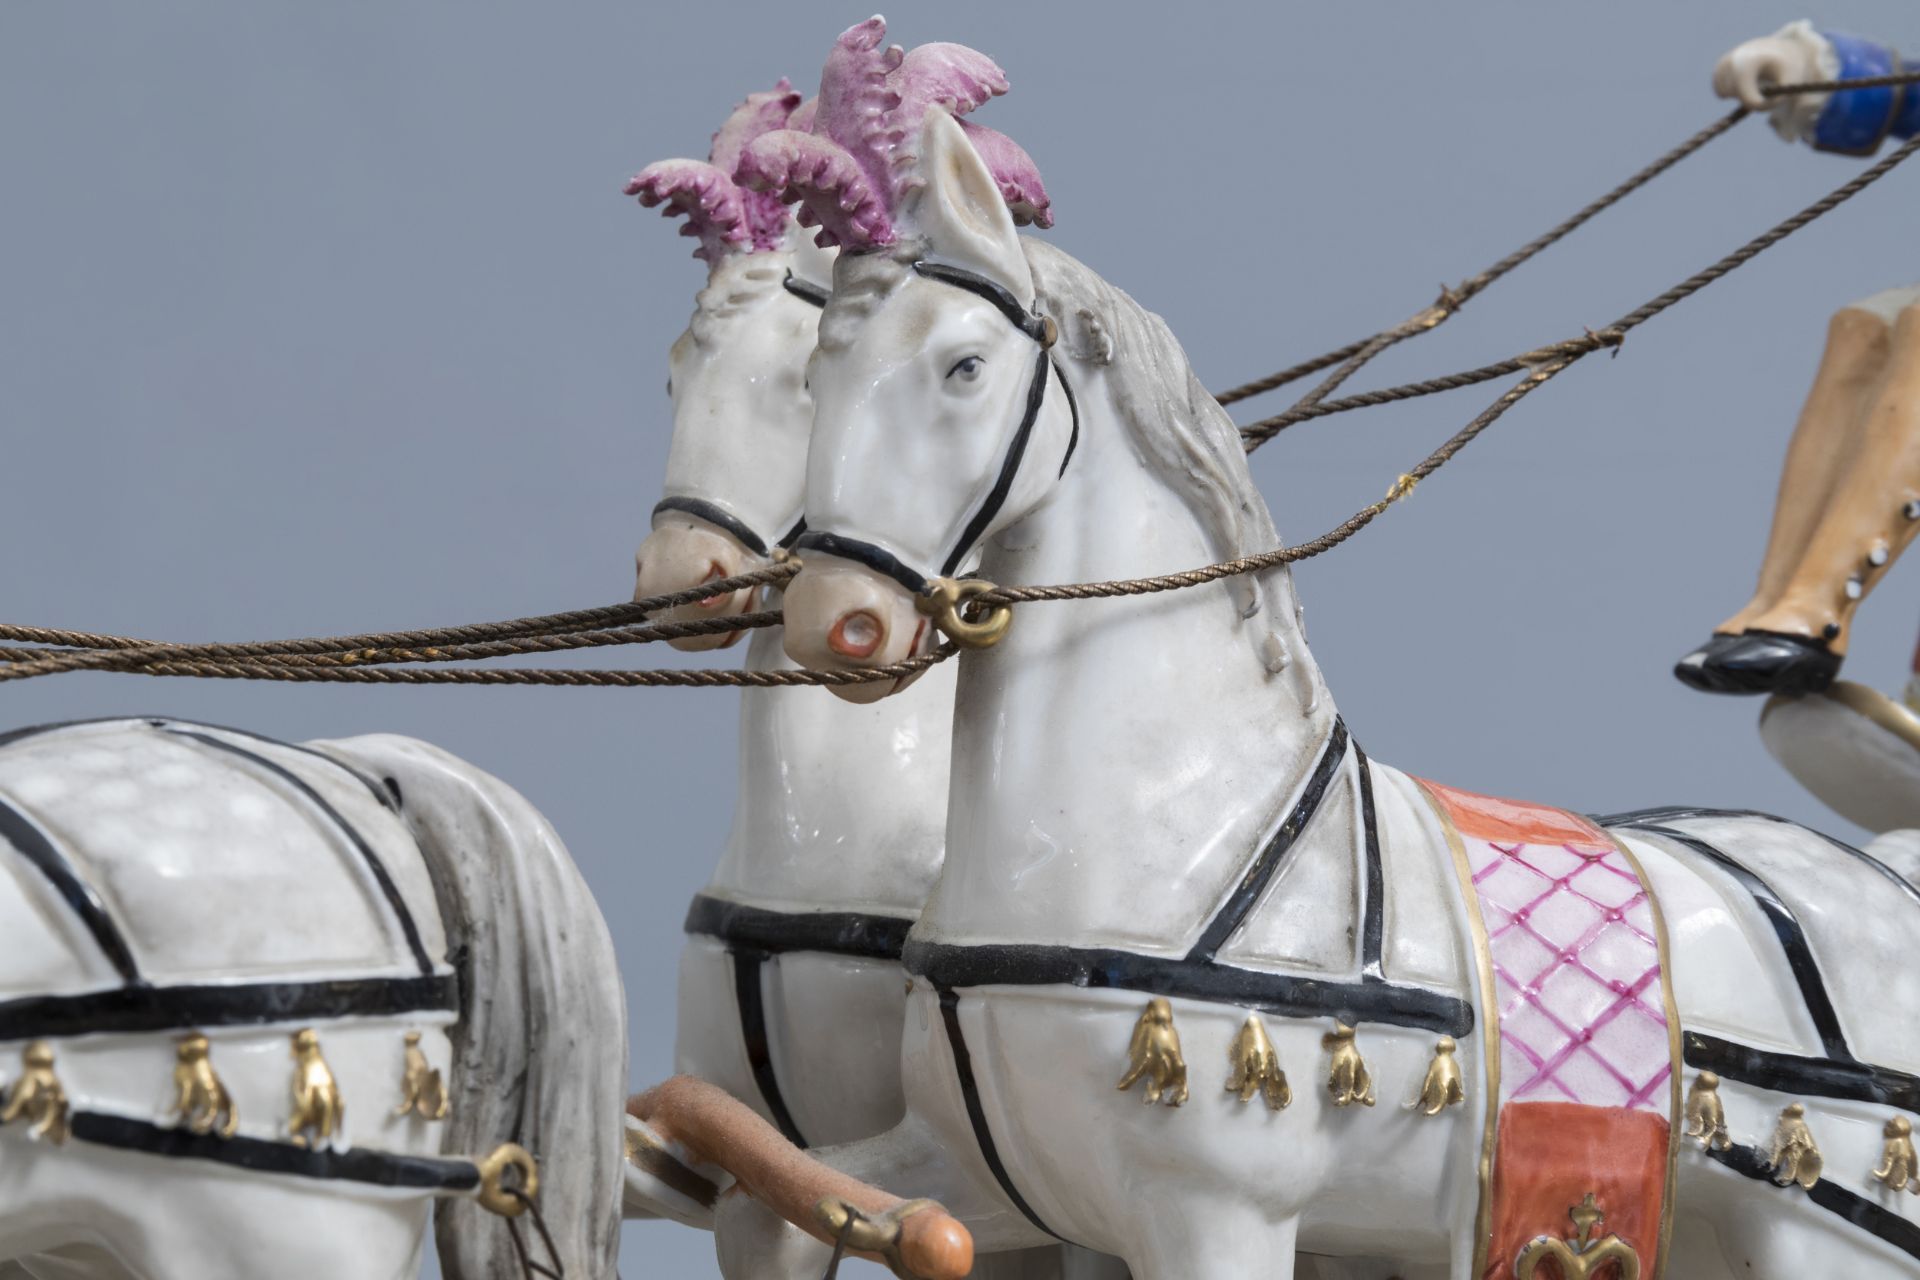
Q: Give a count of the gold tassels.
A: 11